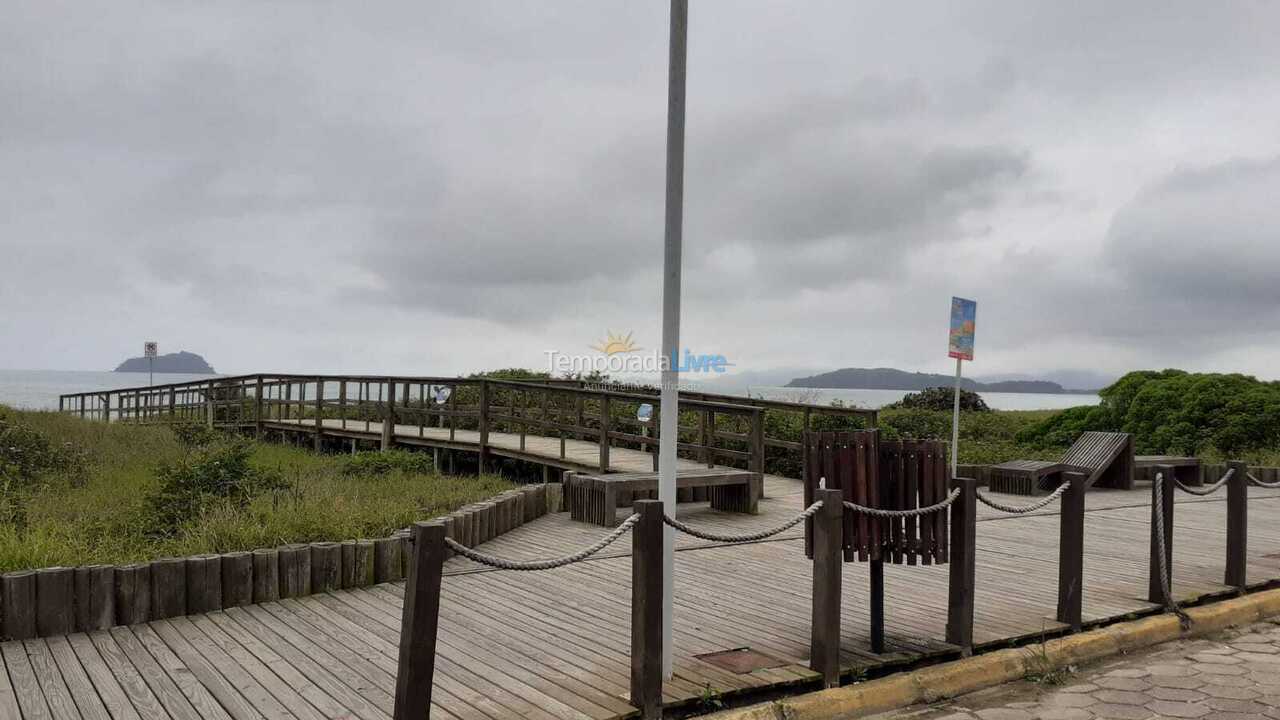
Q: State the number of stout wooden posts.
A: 7